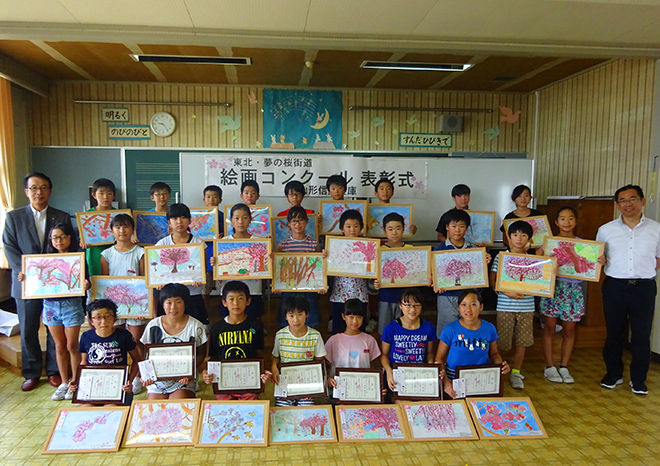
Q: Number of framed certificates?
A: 7